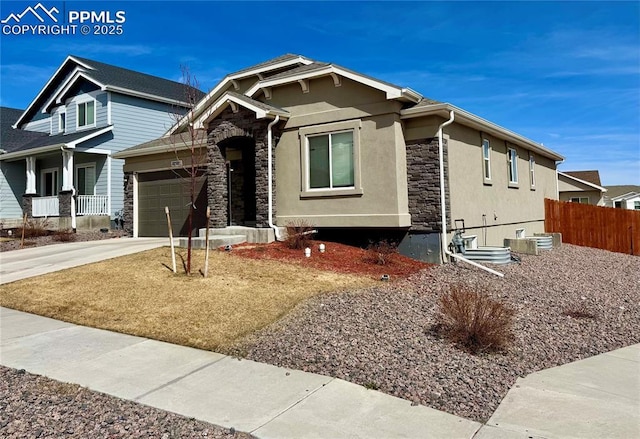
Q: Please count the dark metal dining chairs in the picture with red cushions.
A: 0